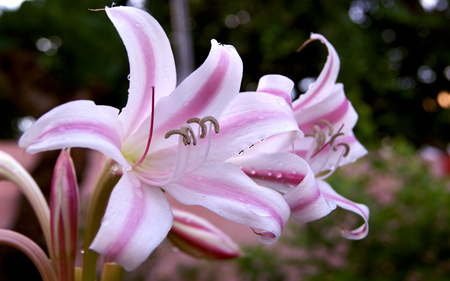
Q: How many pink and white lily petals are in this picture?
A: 12